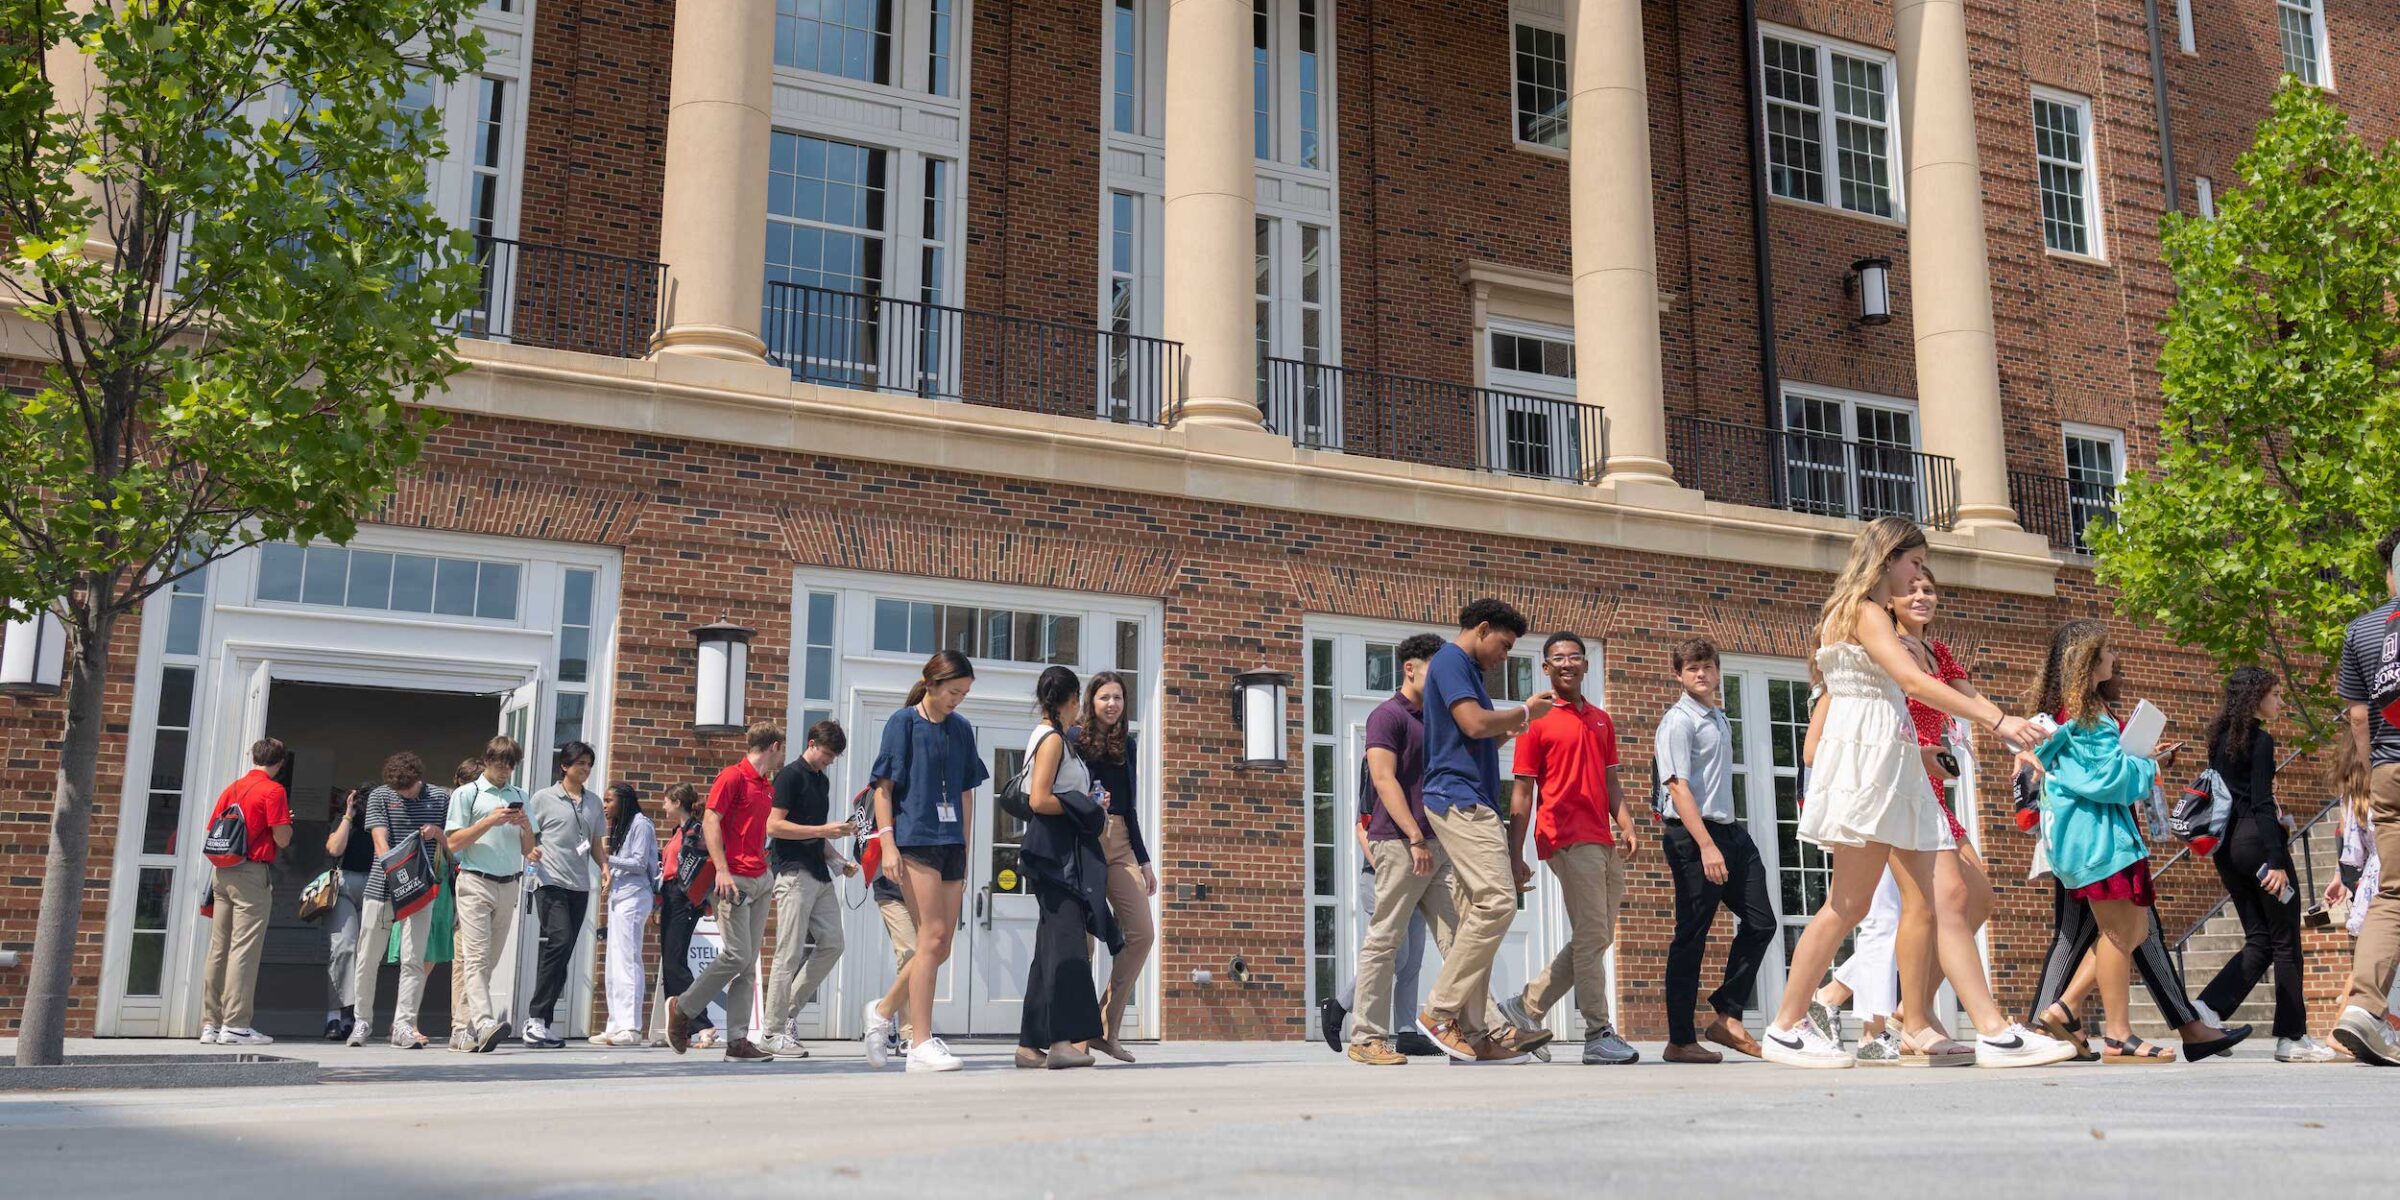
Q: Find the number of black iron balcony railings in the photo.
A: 5